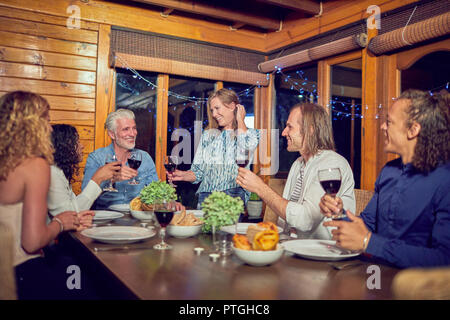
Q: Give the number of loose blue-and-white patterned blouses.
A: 1